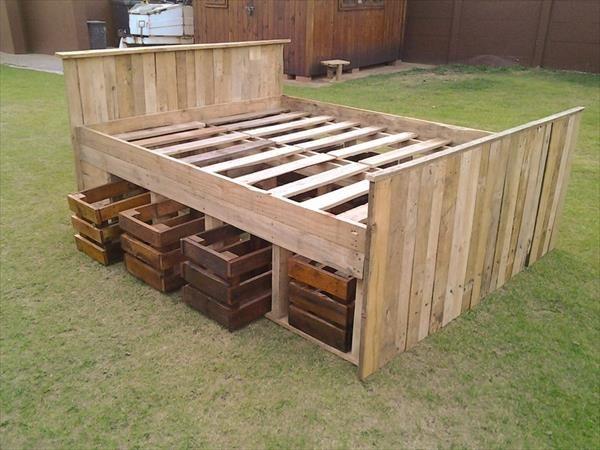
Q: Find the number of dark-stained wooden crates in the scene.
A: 4